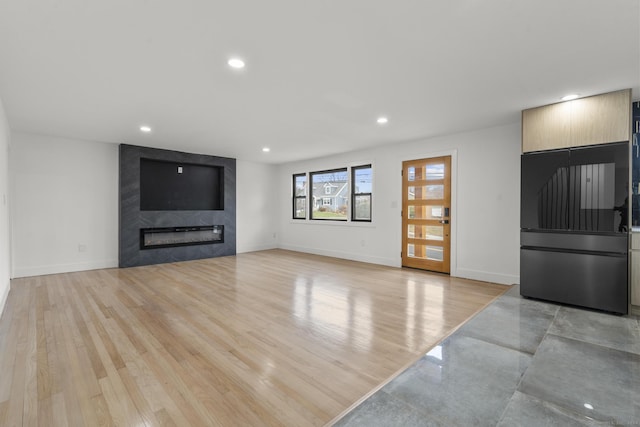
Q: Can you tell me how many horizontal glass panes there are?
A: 5